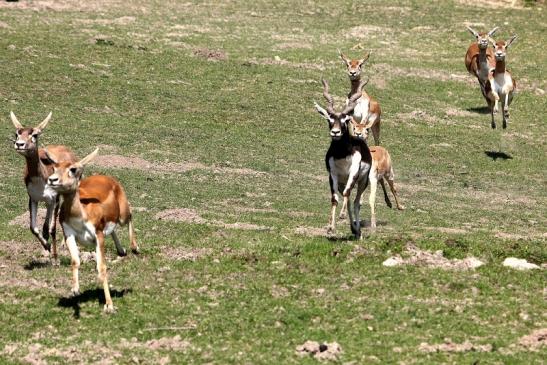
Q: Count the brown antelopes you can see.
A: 6